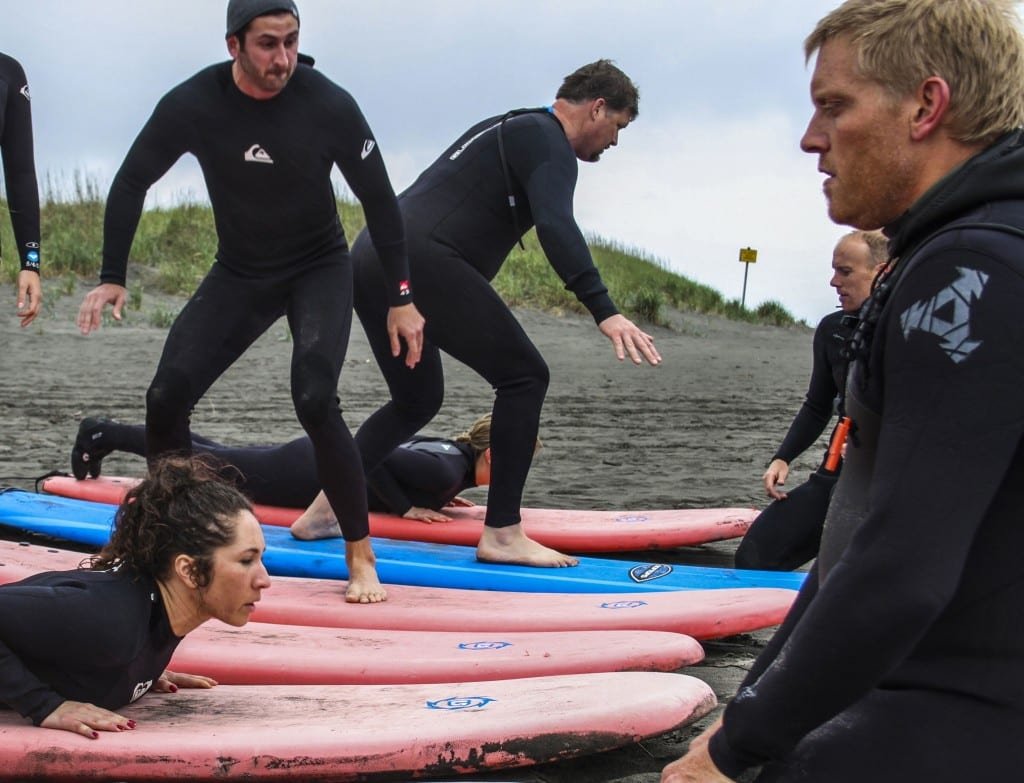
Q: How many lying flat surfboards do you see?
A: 5